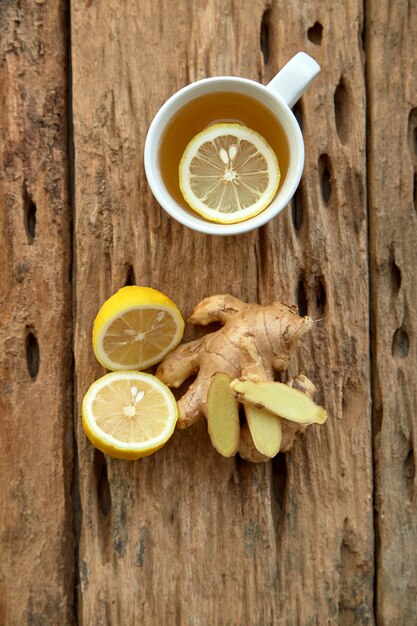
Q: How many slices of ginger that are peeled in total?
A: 3